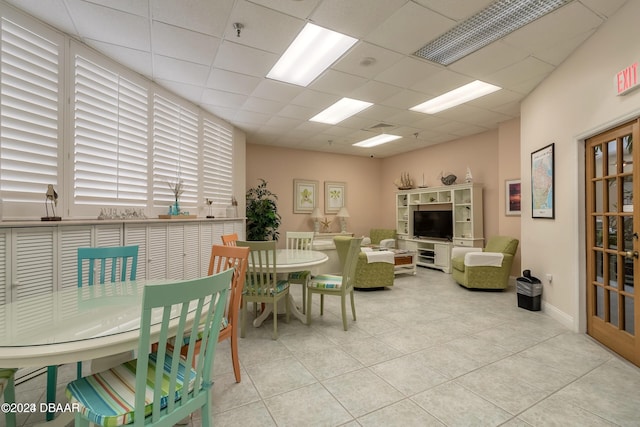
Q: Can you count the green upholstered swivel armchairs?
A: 3